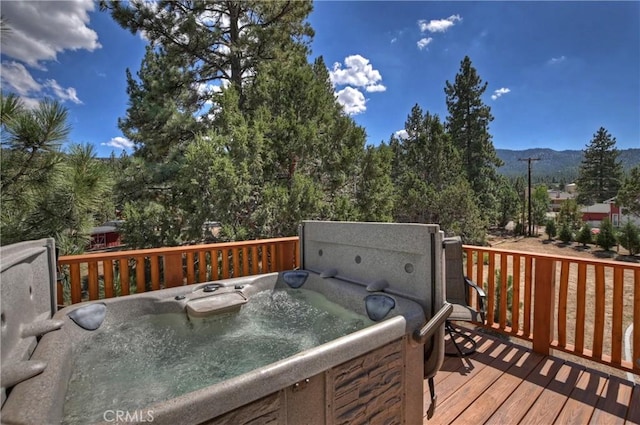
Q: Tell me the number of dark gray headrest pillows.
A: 3